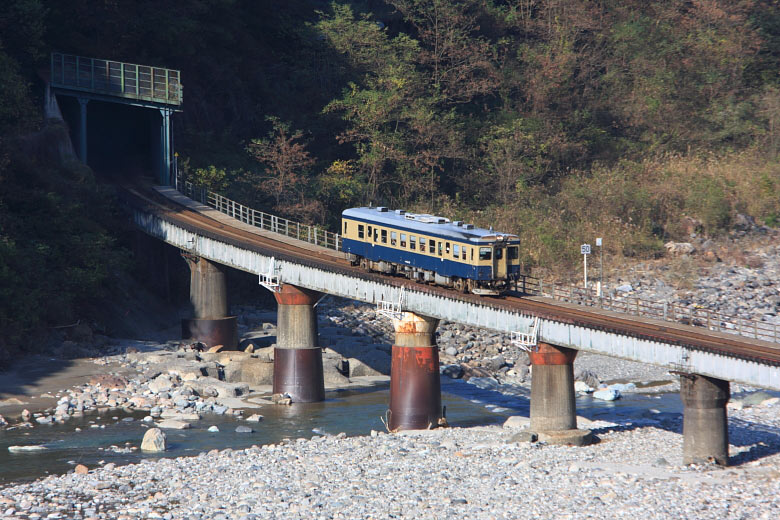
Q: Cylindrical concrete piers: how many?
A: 5